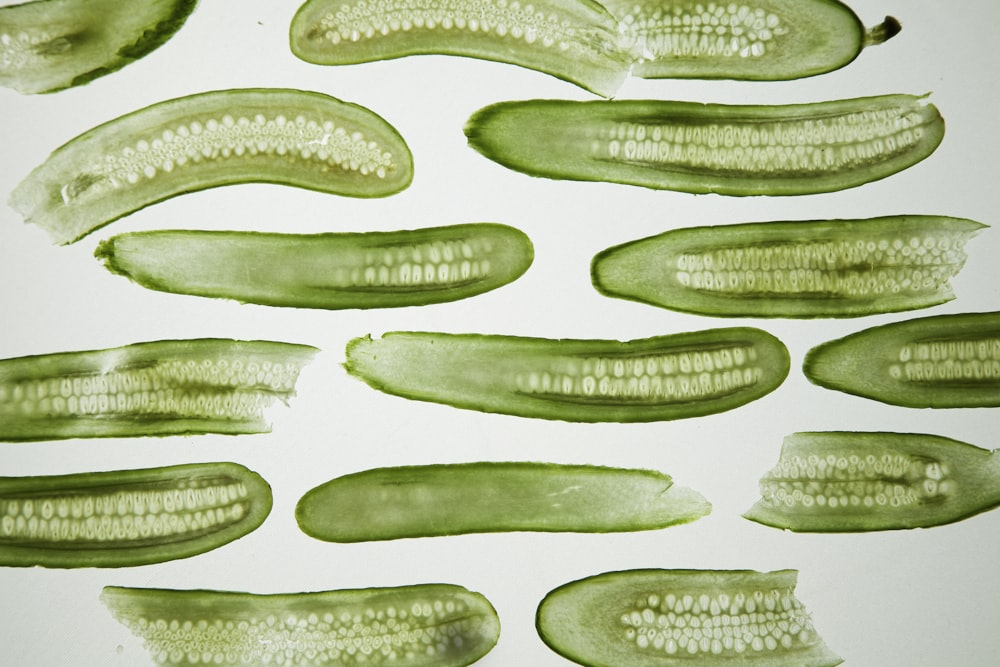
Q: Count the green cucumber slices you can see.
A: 15